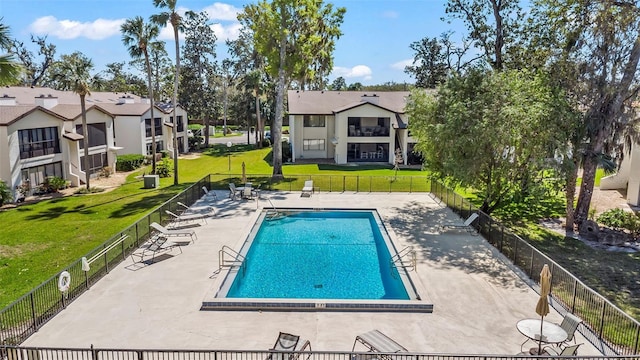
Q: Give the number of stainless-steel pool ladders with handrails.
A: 2